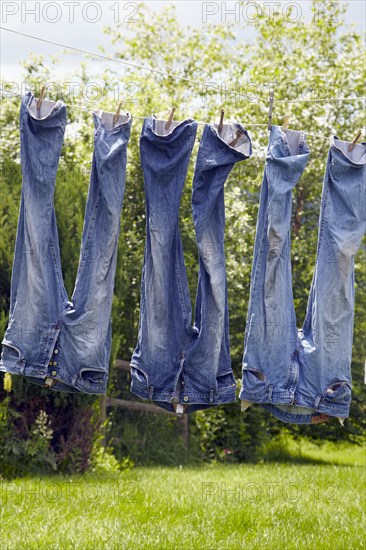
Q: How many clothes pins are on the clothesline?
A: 6